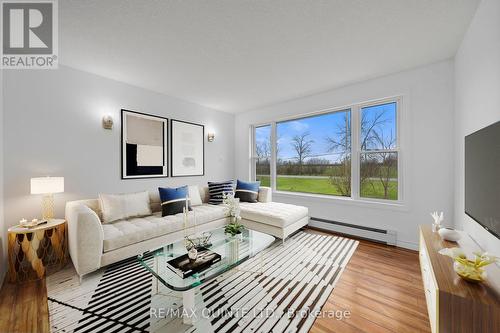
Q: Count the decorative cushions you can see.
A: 5